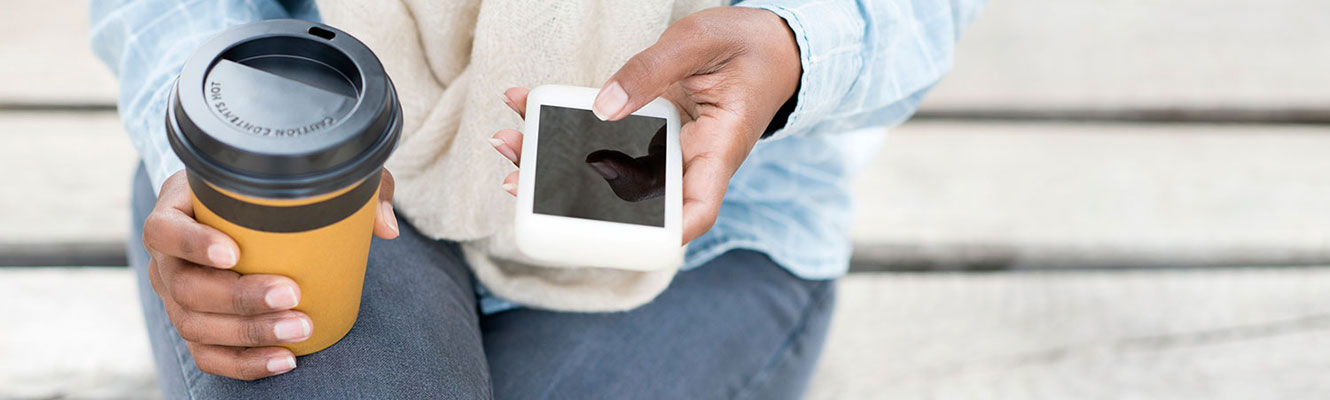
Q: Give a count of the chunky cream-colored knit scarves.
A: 1